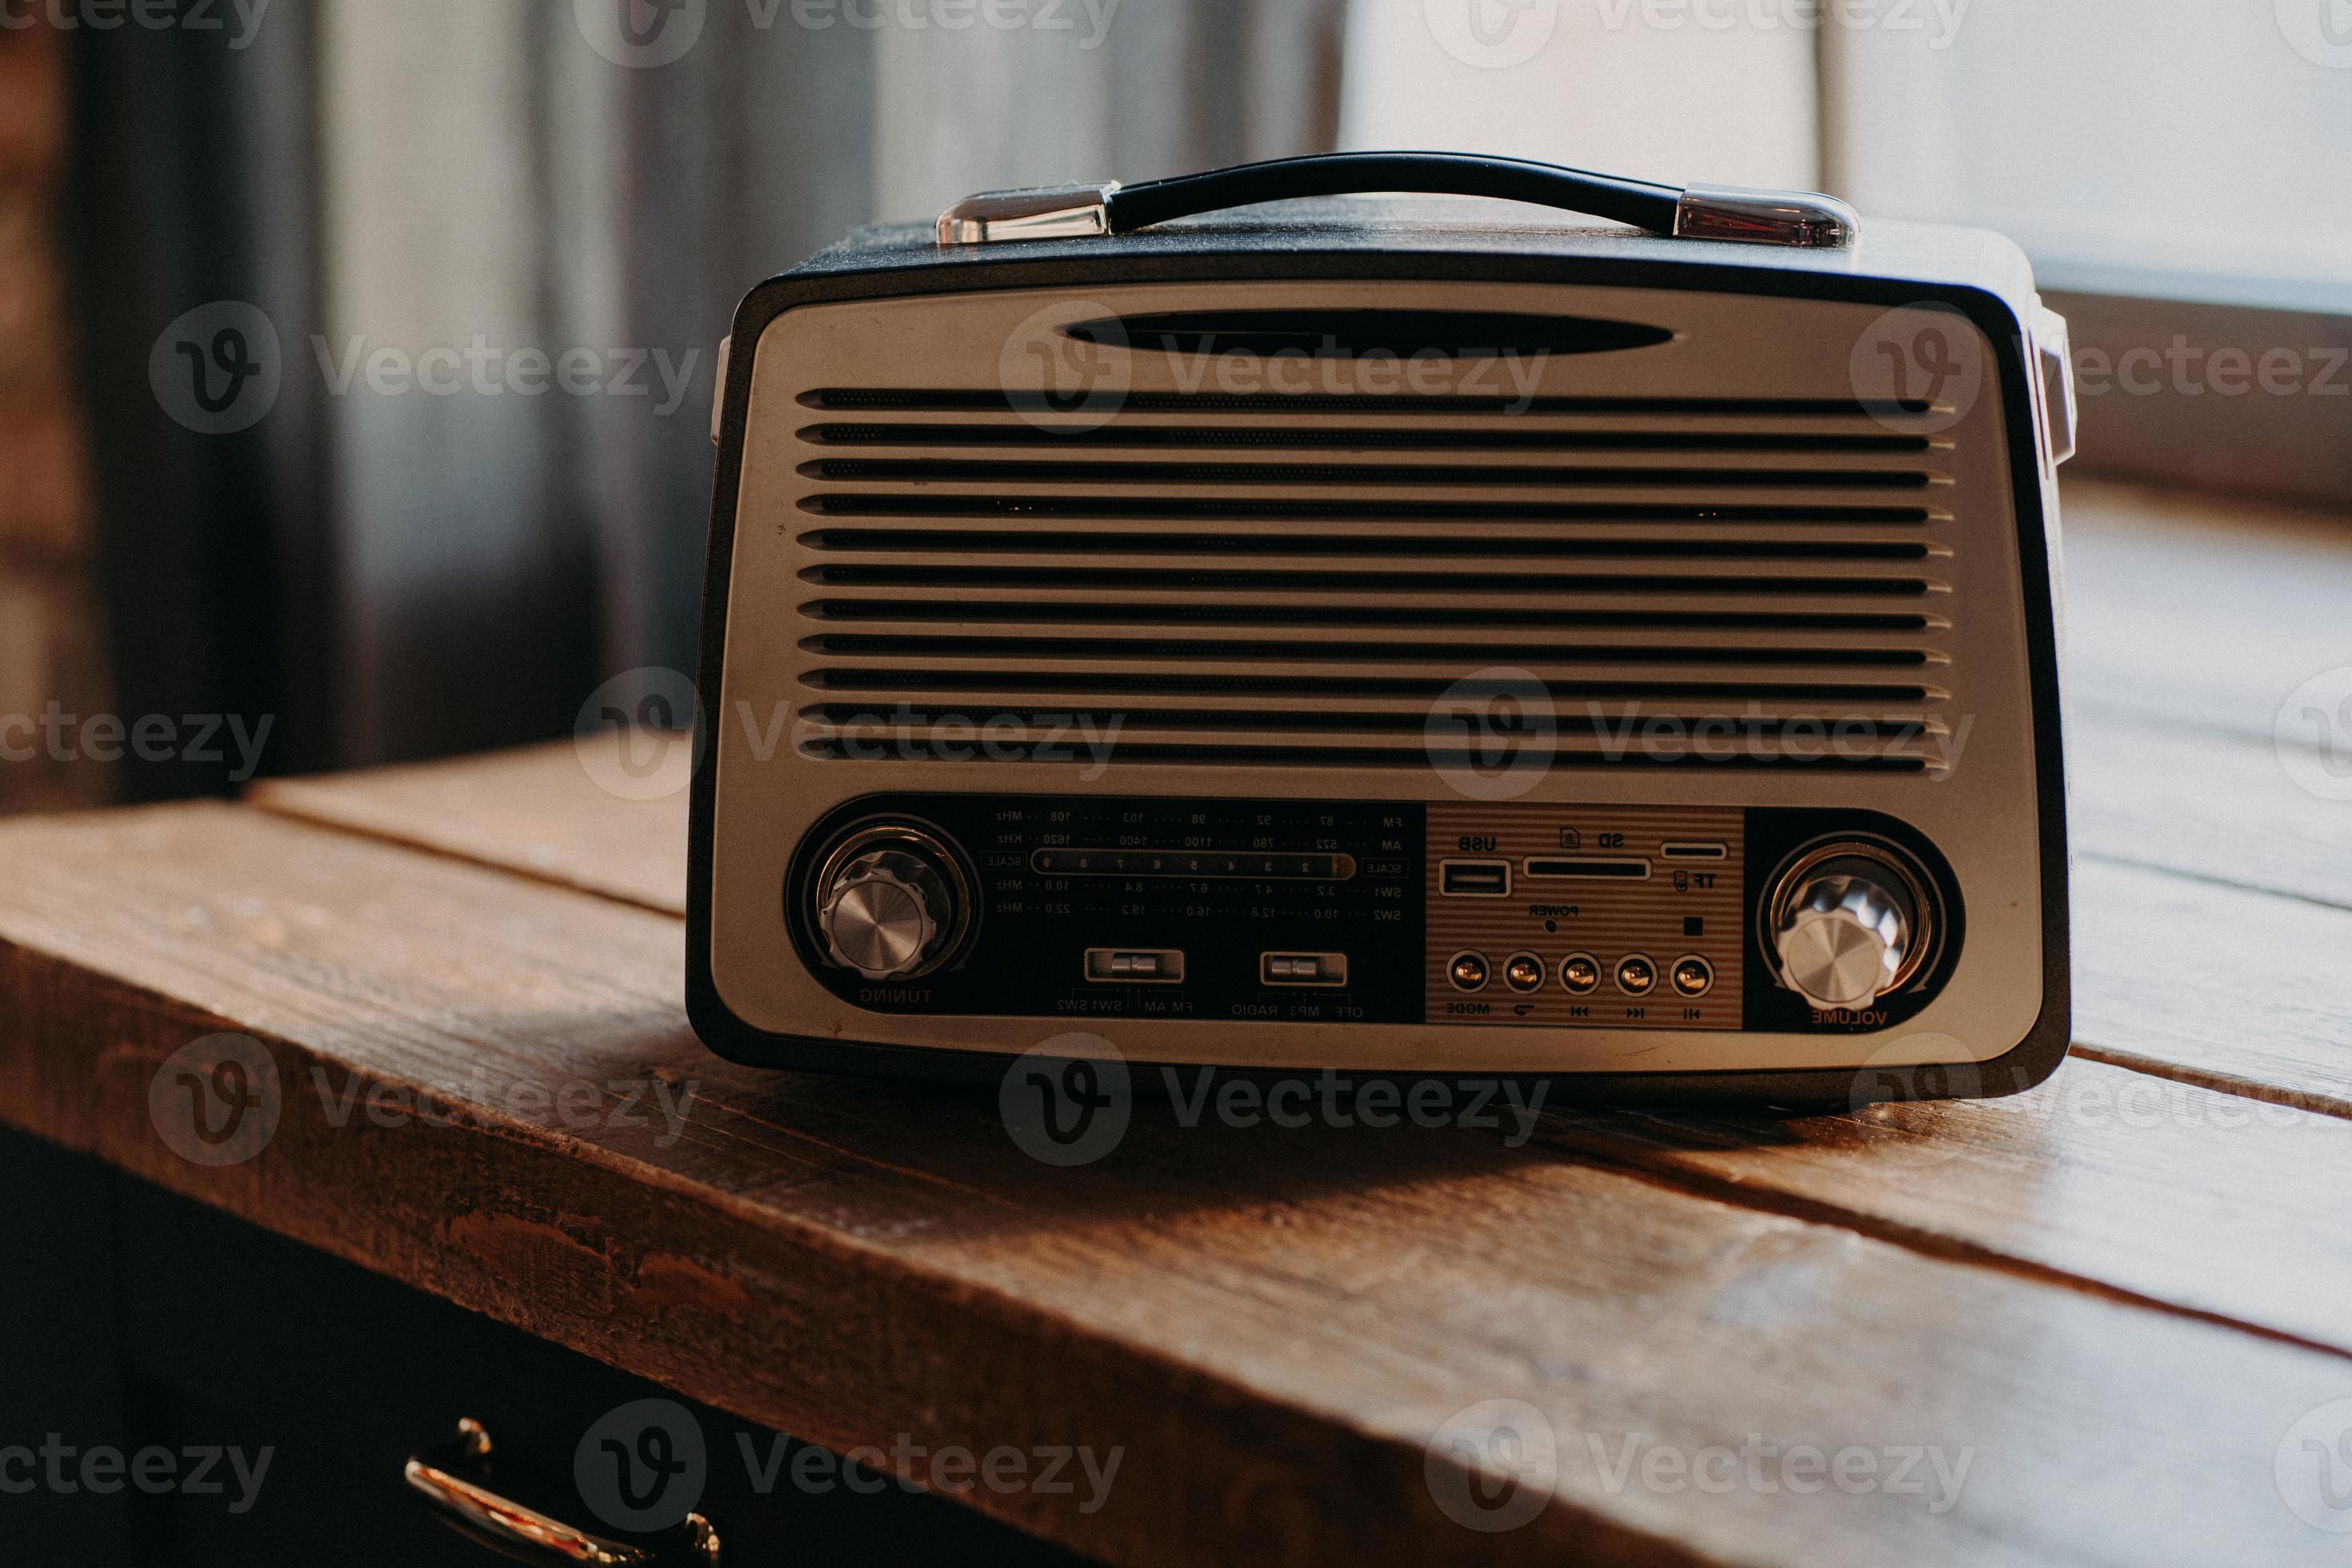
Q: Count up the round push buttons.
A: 5